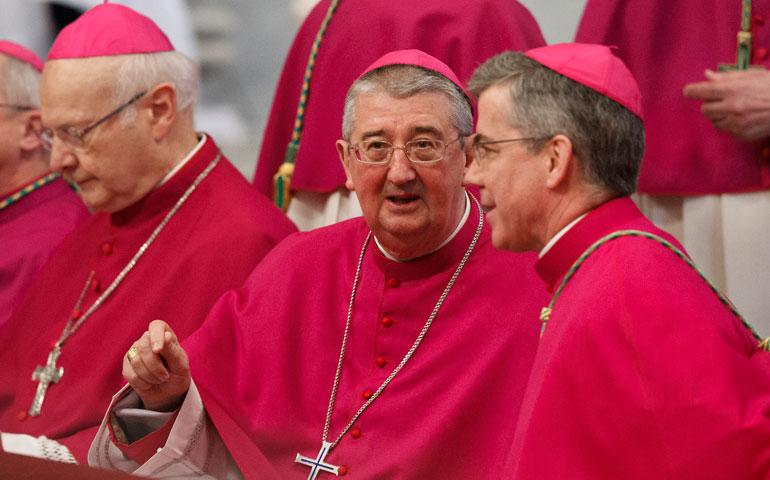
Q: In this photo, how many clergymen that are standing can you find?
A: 2